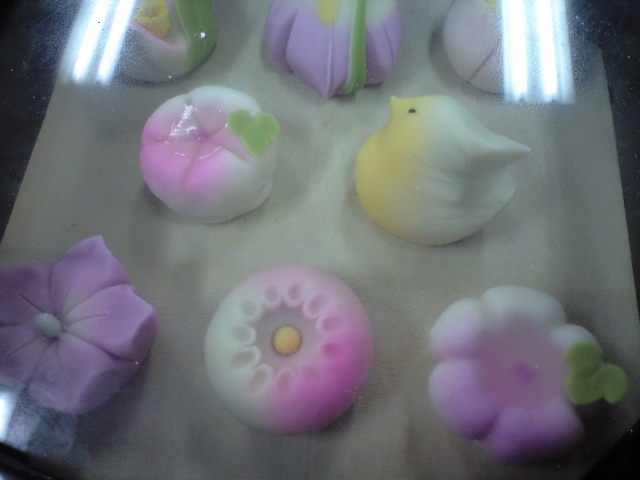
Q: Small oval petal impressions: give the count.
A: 11